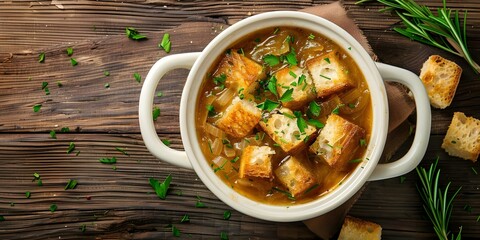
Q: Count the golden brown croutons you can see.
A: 11